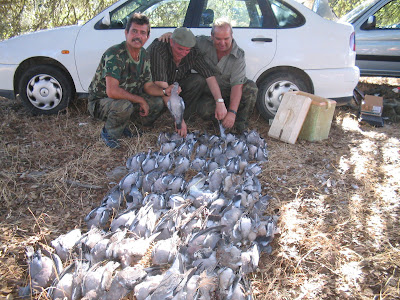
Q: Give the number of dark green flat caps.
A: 1